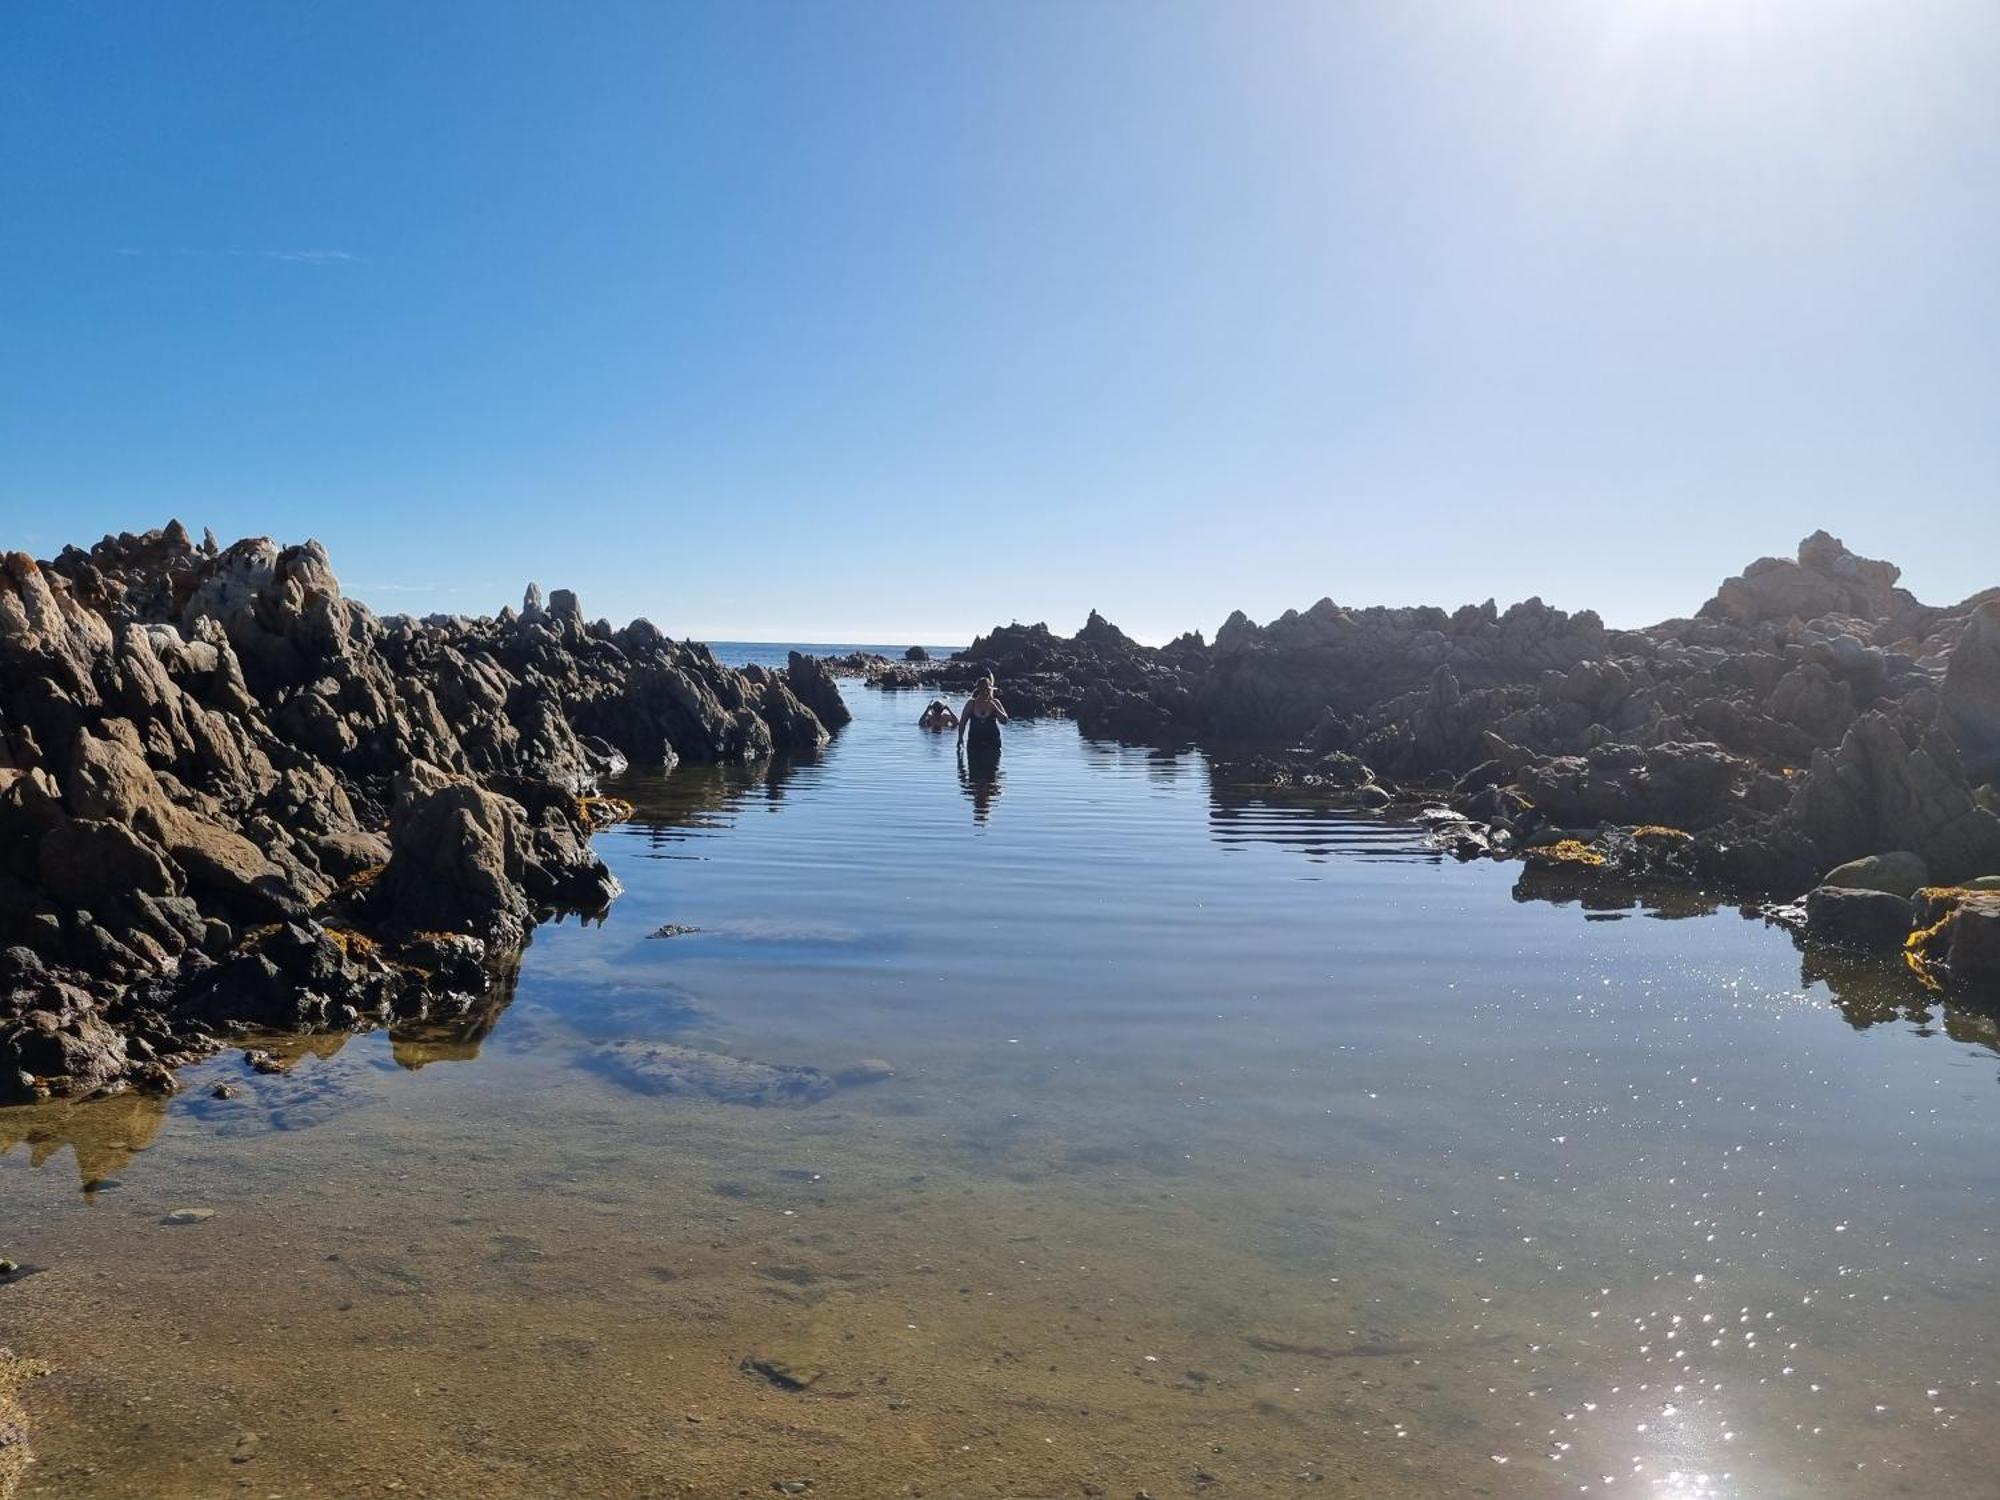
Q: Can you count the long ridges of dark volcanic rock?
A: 2